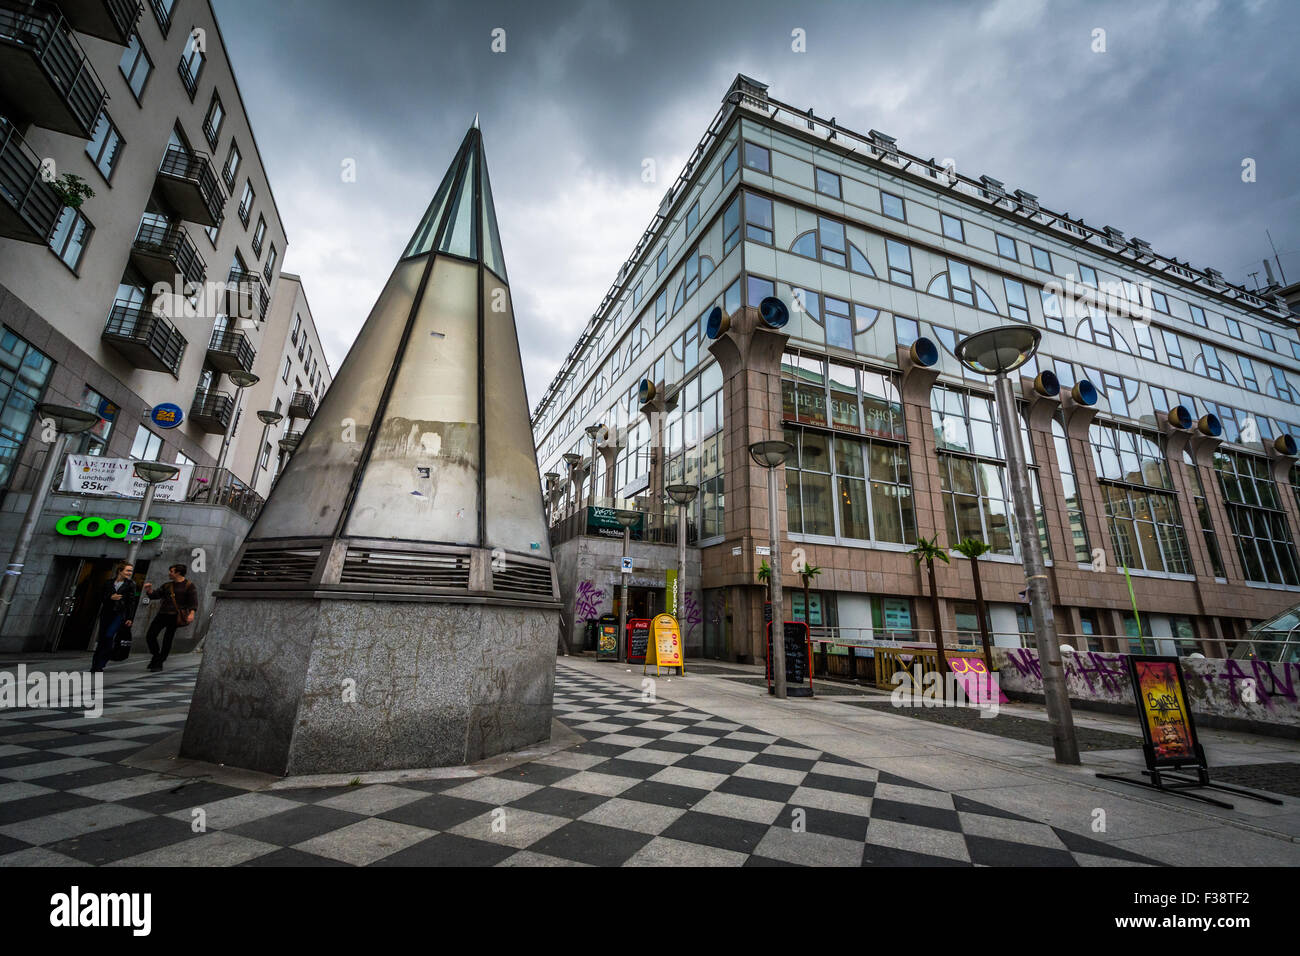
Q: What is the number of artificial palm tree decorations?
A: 4